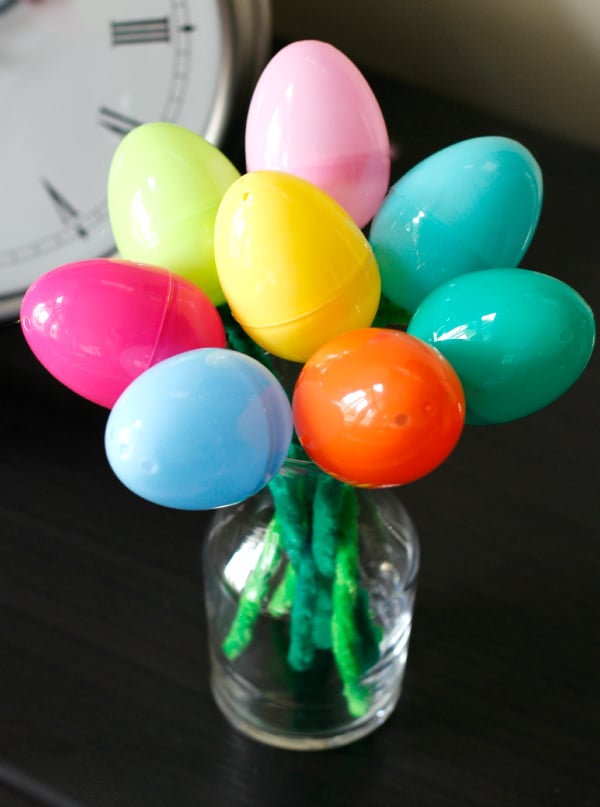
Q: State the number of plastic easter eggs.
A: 8